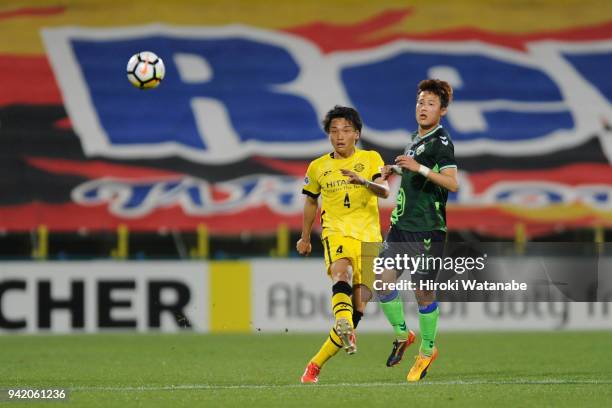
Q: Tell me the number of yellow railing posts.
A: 6